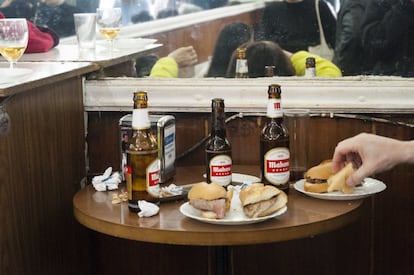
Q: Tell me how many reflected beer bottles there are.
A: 3